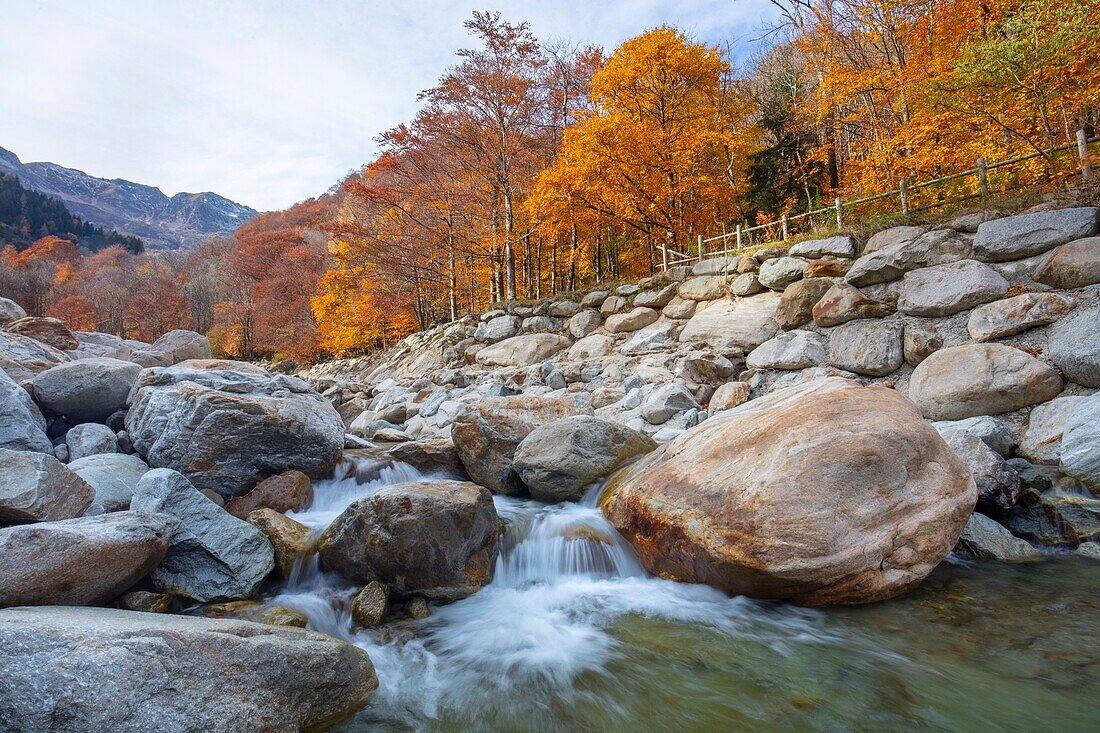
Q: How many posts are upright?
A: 8